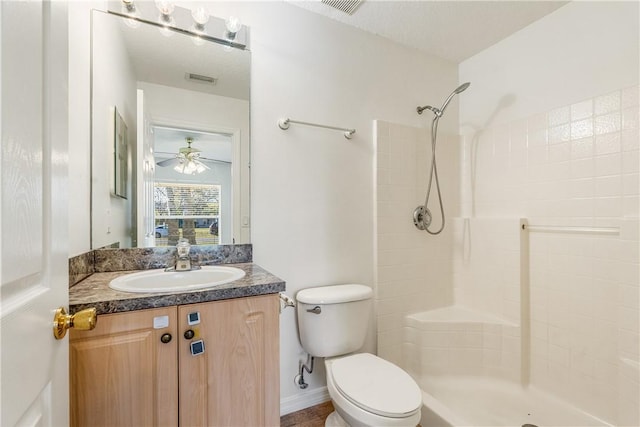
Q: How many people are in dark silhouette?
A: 0